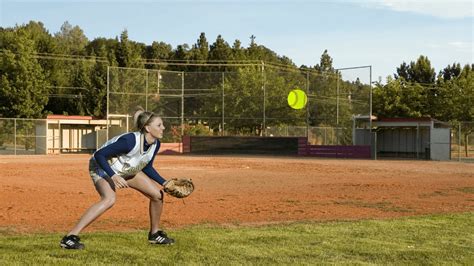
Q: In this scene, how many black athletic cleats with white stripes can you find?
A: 2